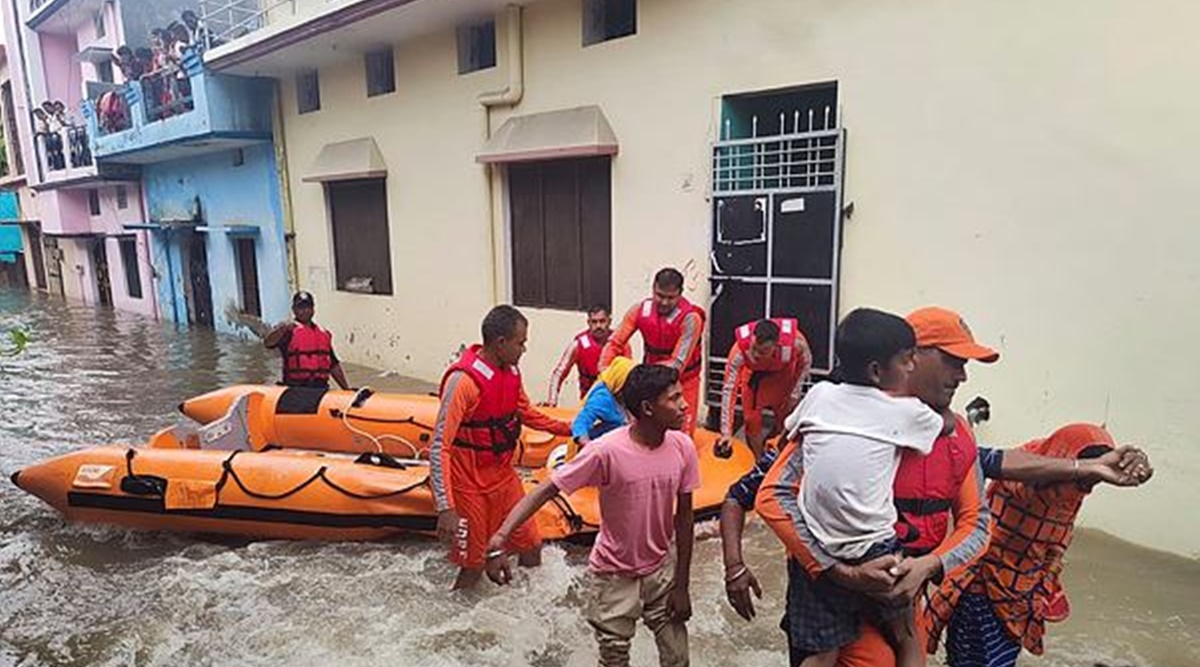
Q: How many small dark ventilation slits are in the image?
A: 4